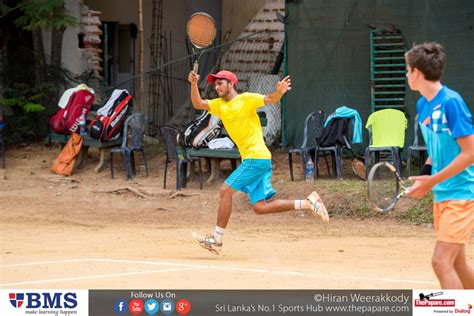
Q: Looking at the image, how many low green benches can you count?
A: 2